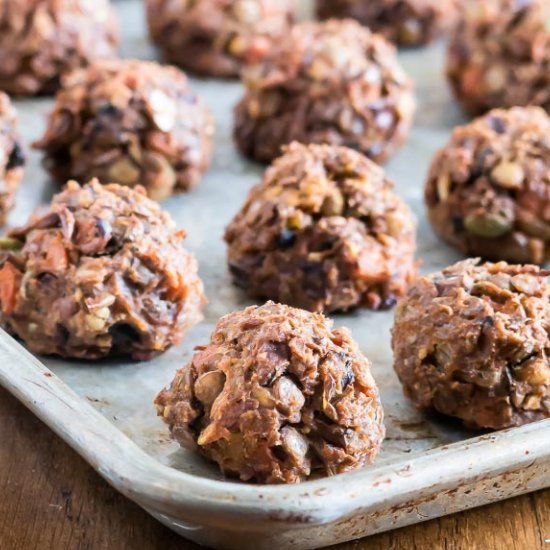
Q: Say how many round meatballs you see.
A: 12